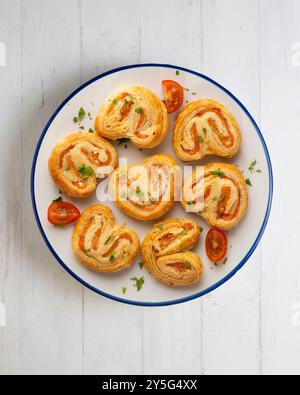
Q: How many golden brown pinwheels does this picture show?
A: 7